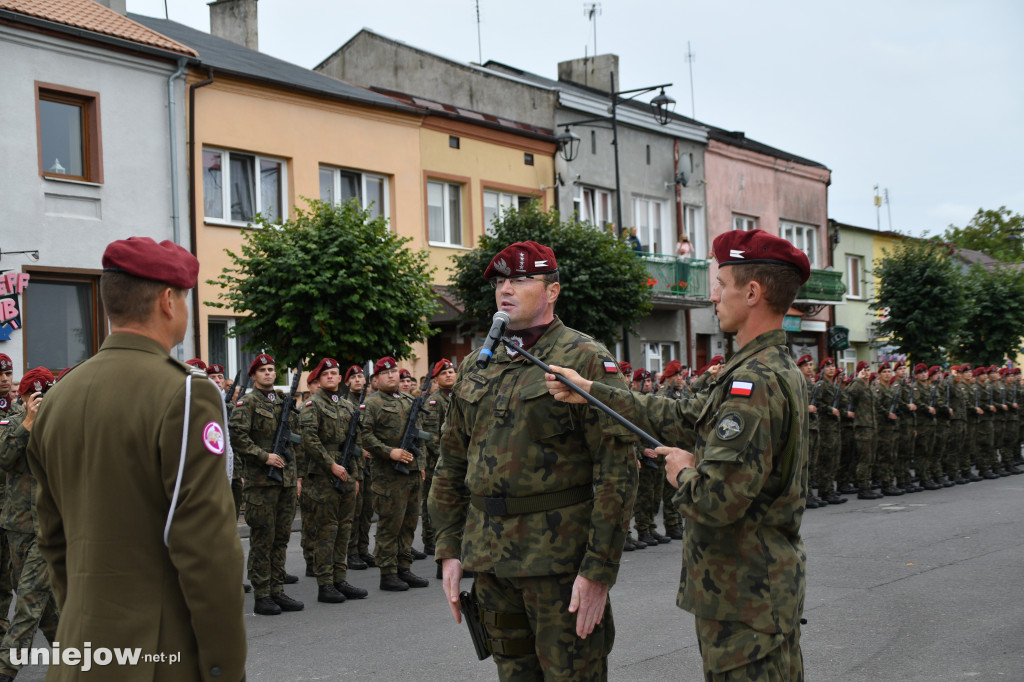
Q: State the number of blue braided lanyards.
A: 0